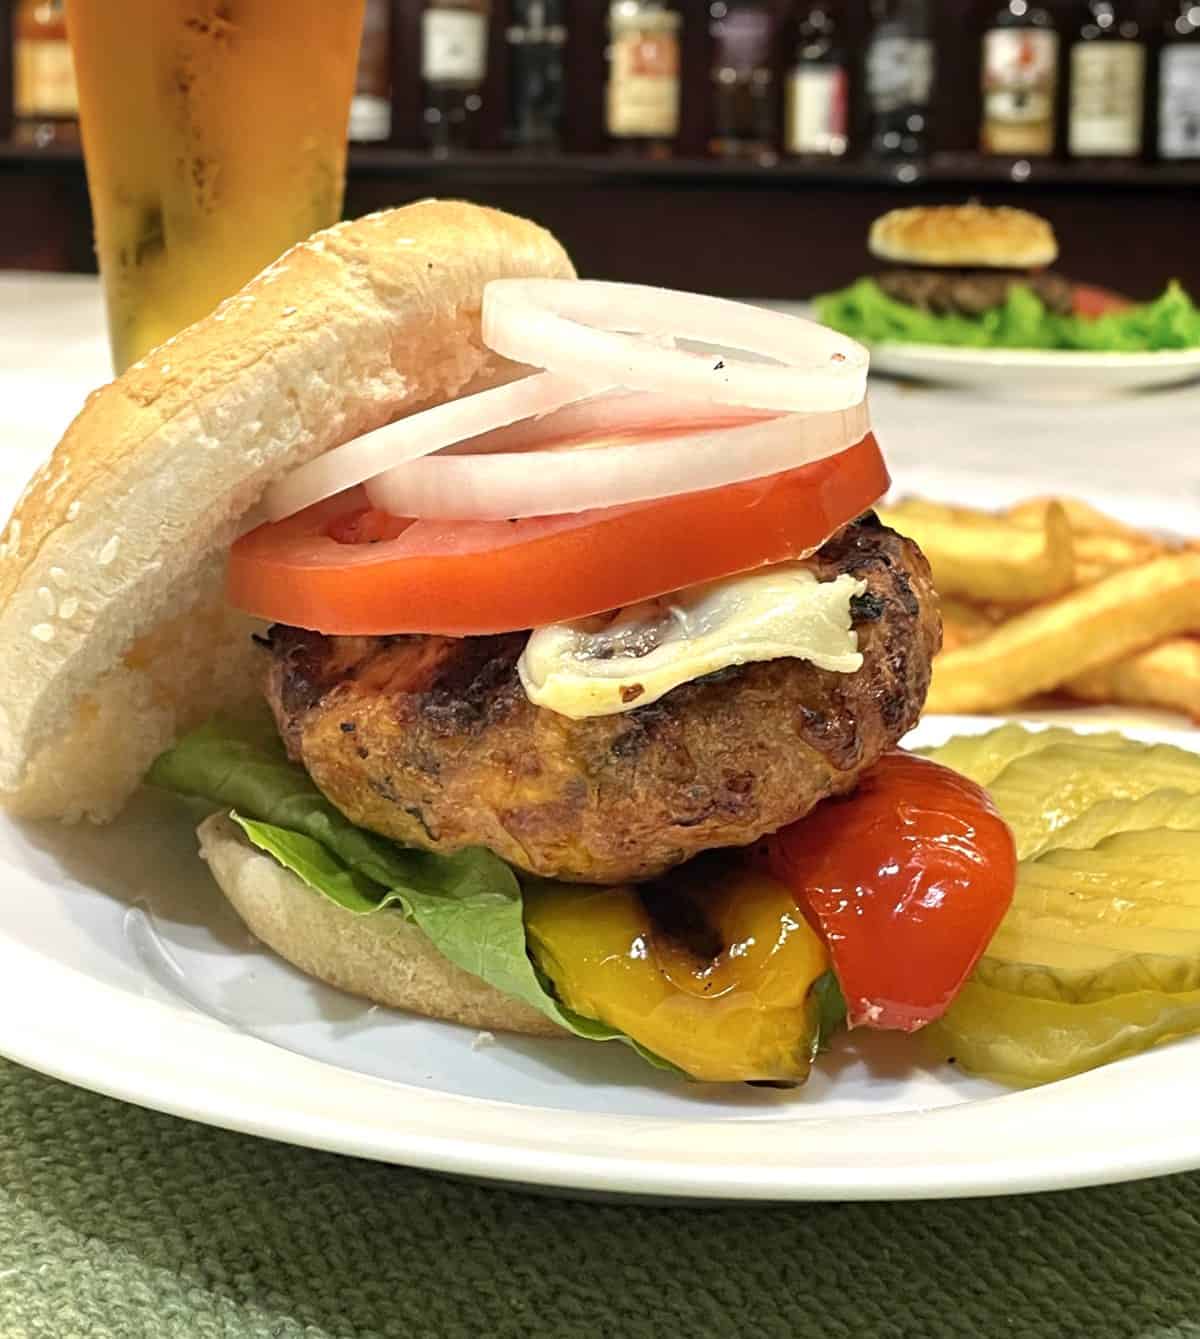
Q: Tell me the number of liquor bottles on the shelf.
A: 11